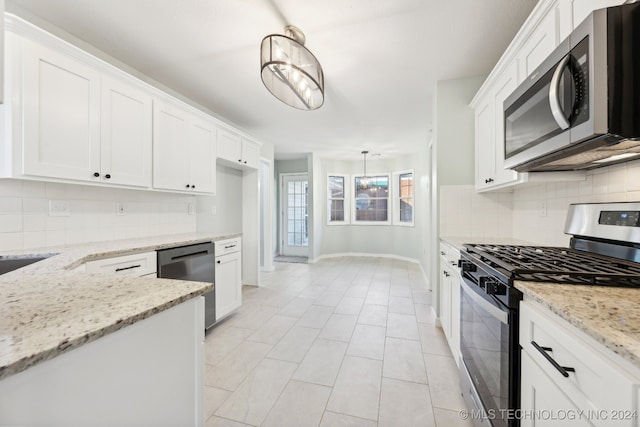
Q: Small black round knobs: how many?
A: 11